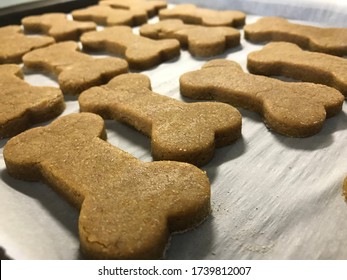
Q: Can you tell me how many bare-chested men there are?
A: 0